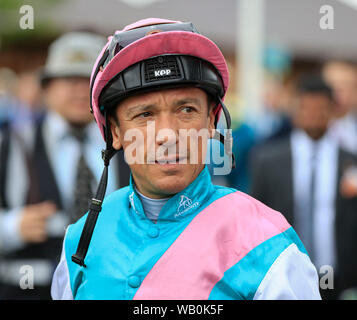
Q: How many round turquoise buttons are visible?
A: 2